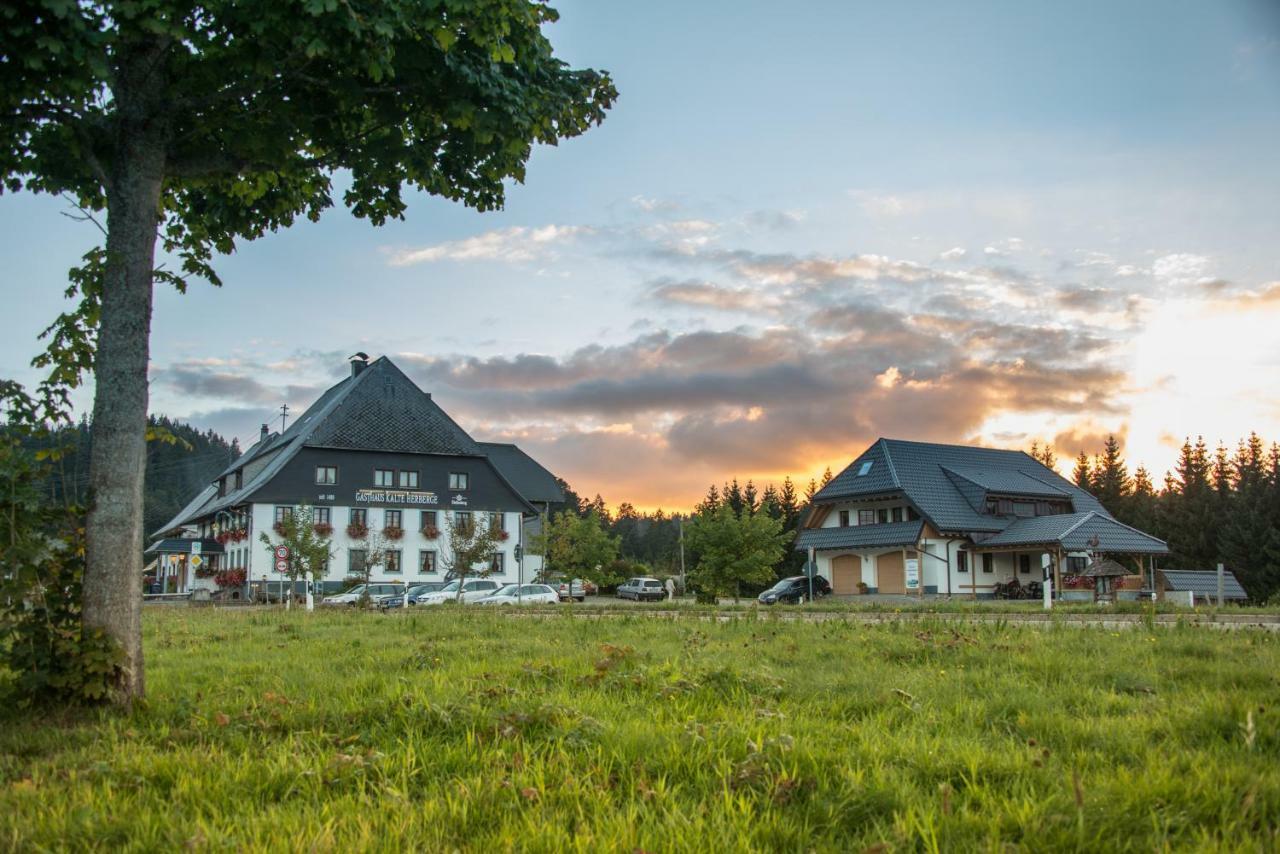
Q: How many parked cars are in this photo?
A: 7